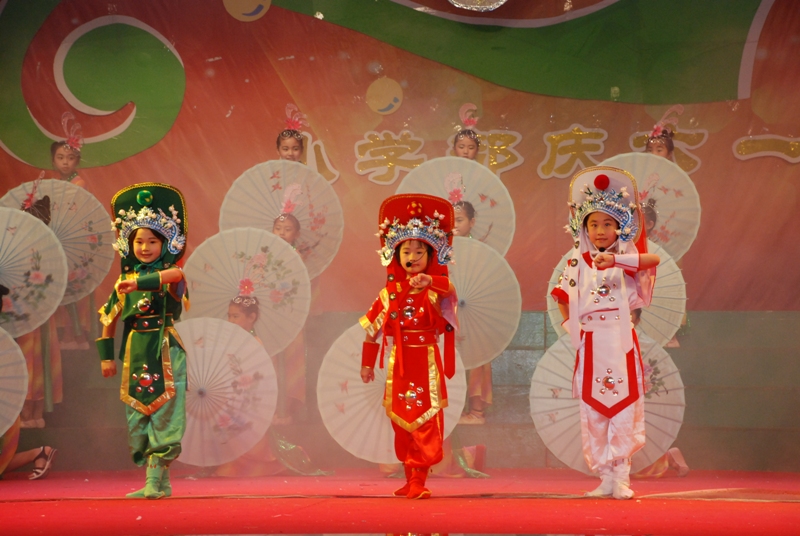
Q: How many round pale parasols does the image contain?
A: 12